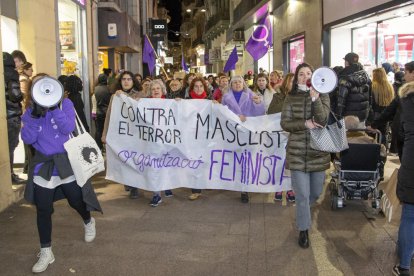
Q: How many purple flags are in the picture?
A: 4